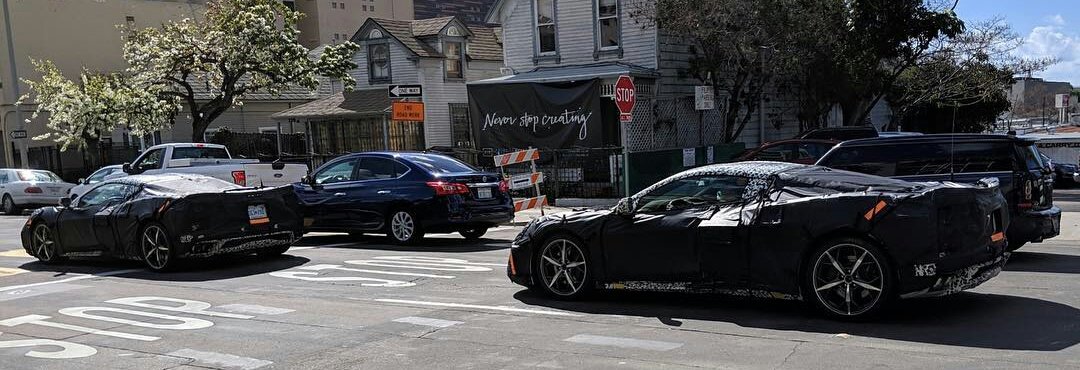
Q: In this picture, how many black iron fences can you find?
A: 1